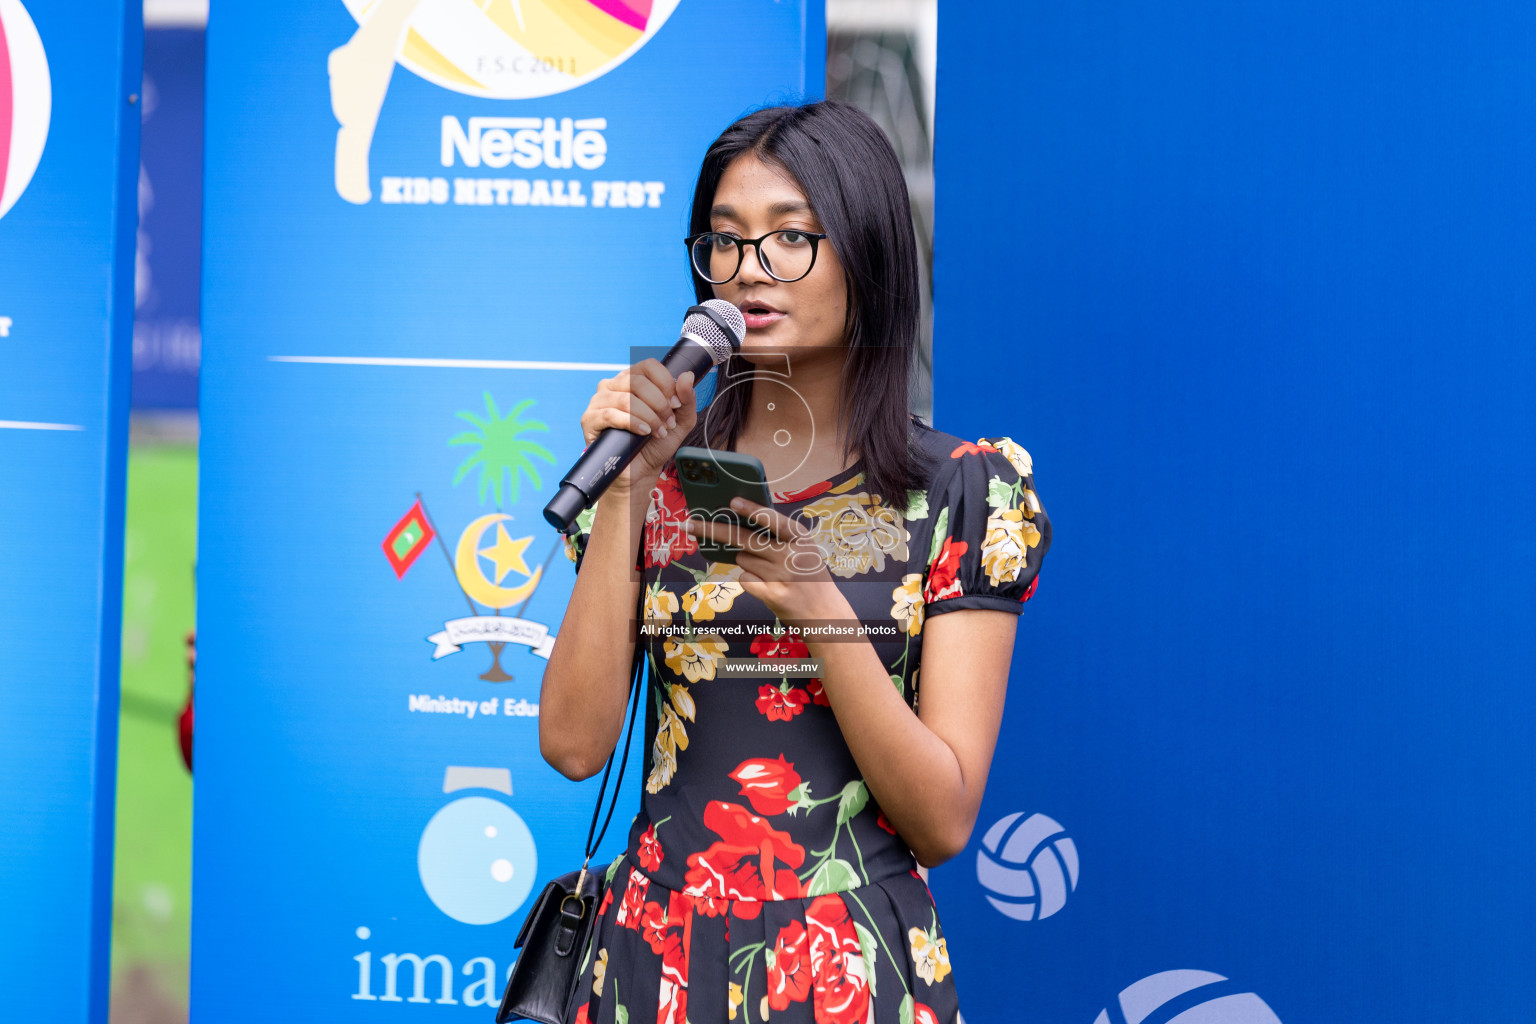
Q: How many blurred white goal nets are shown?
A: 1